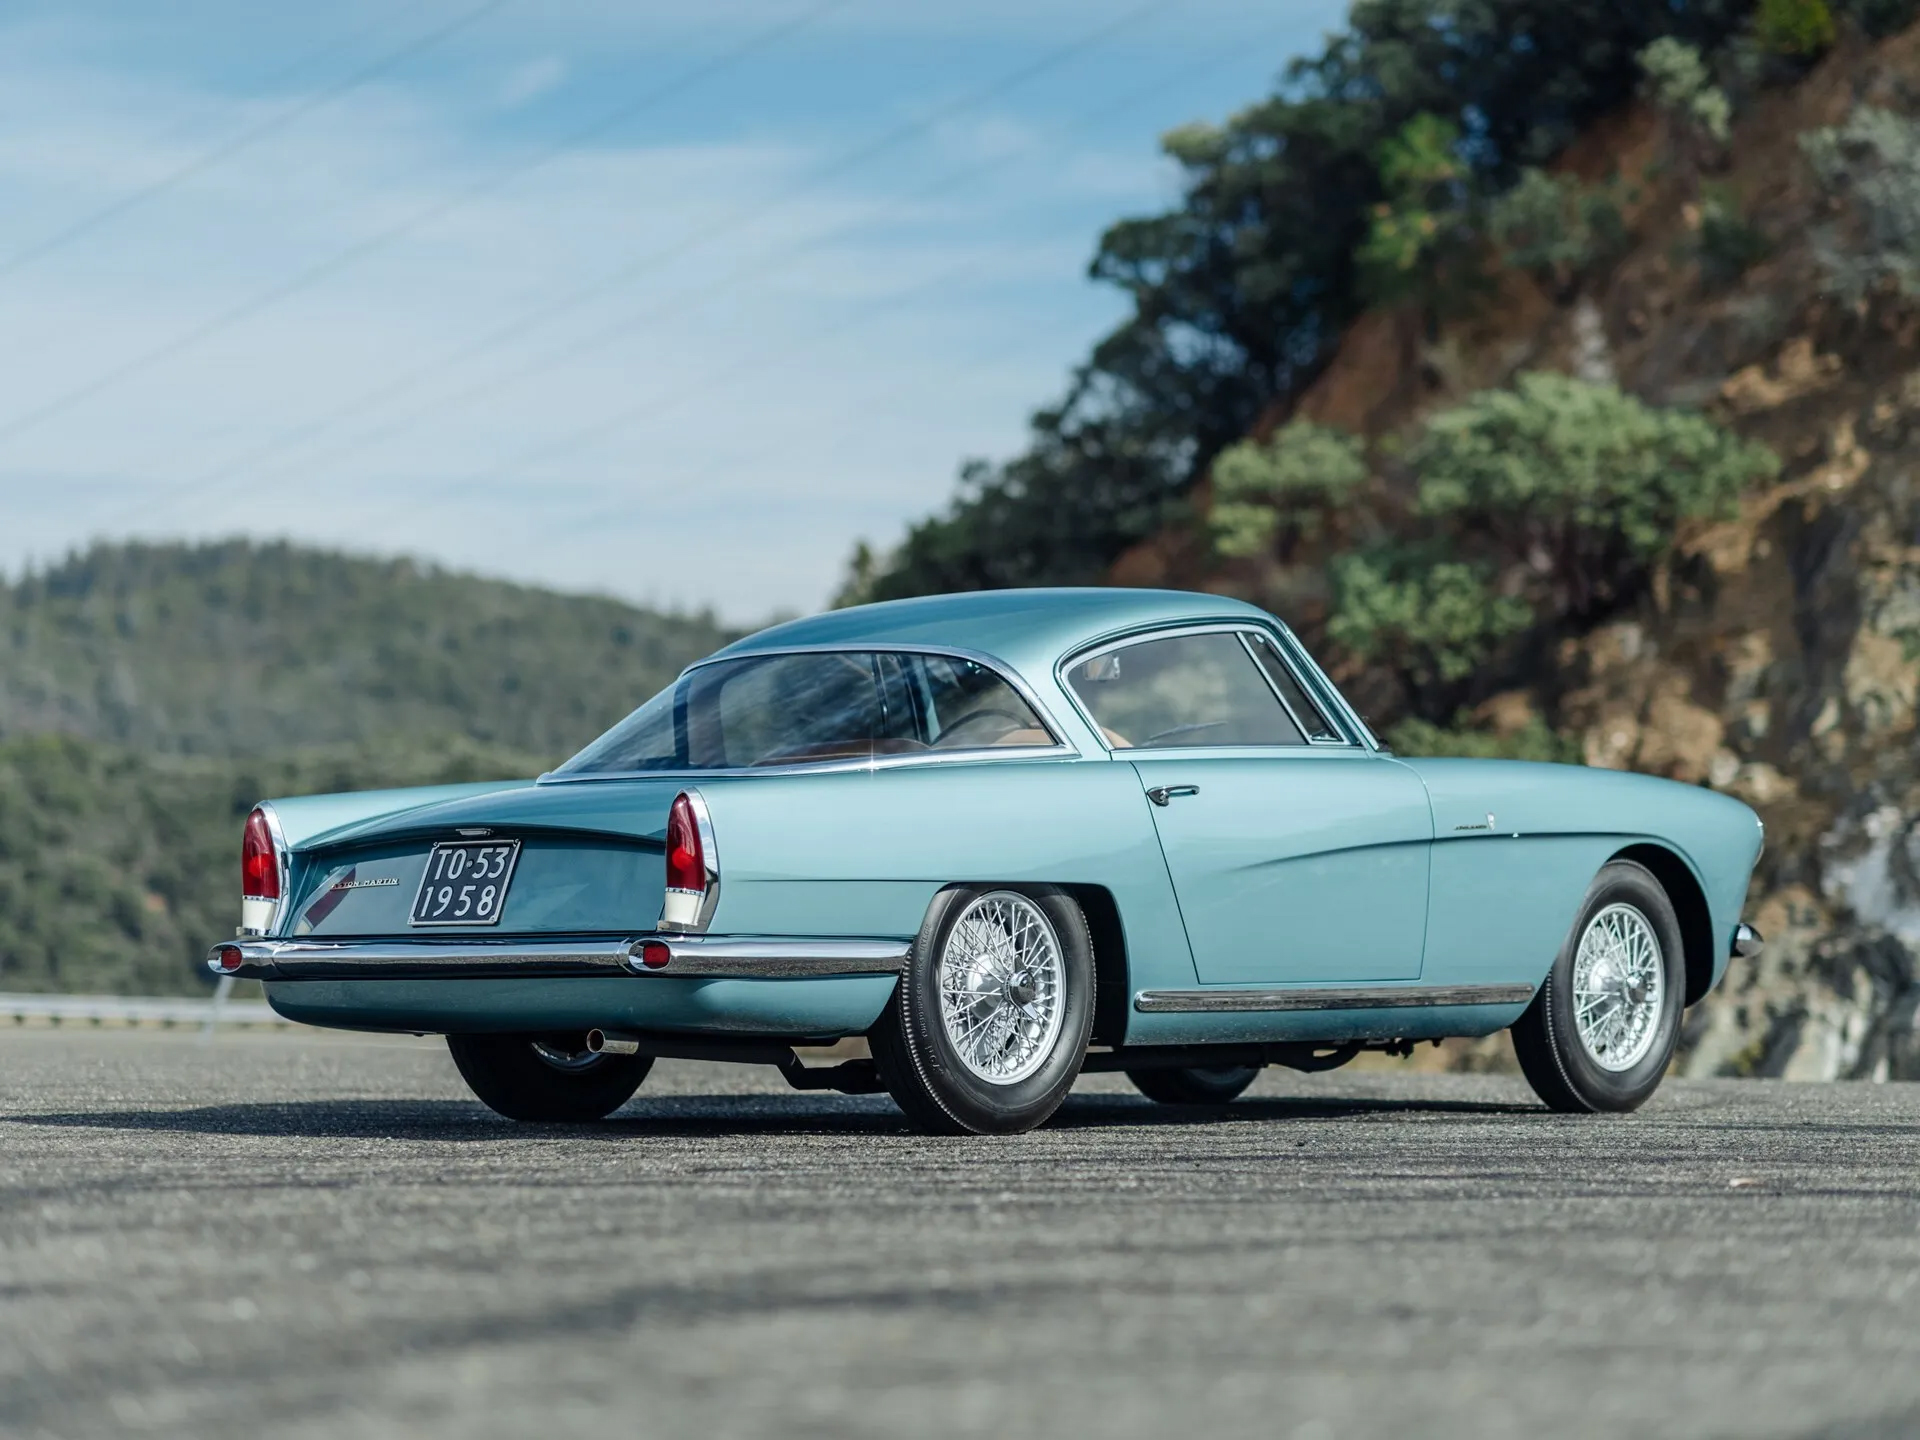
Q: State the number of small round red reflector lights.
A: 2